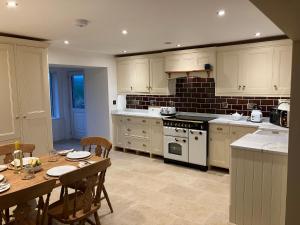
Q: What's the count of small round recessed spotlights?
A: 7